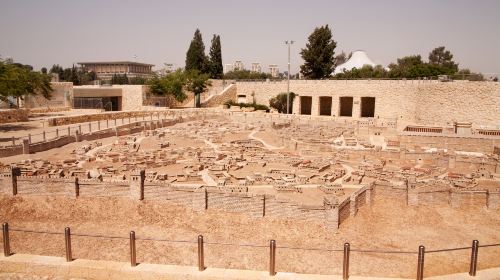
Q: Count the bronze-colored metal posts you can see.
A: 8